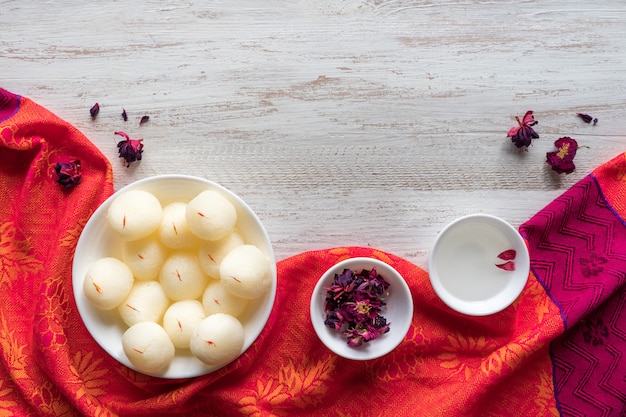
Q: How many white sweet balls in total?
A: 13